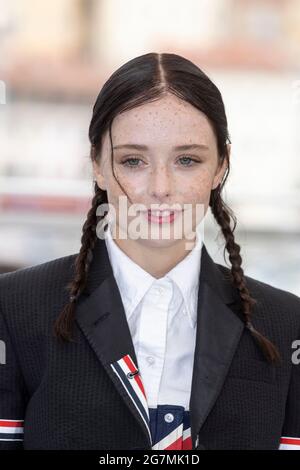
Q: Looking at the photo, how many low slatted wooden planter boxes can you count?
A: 0